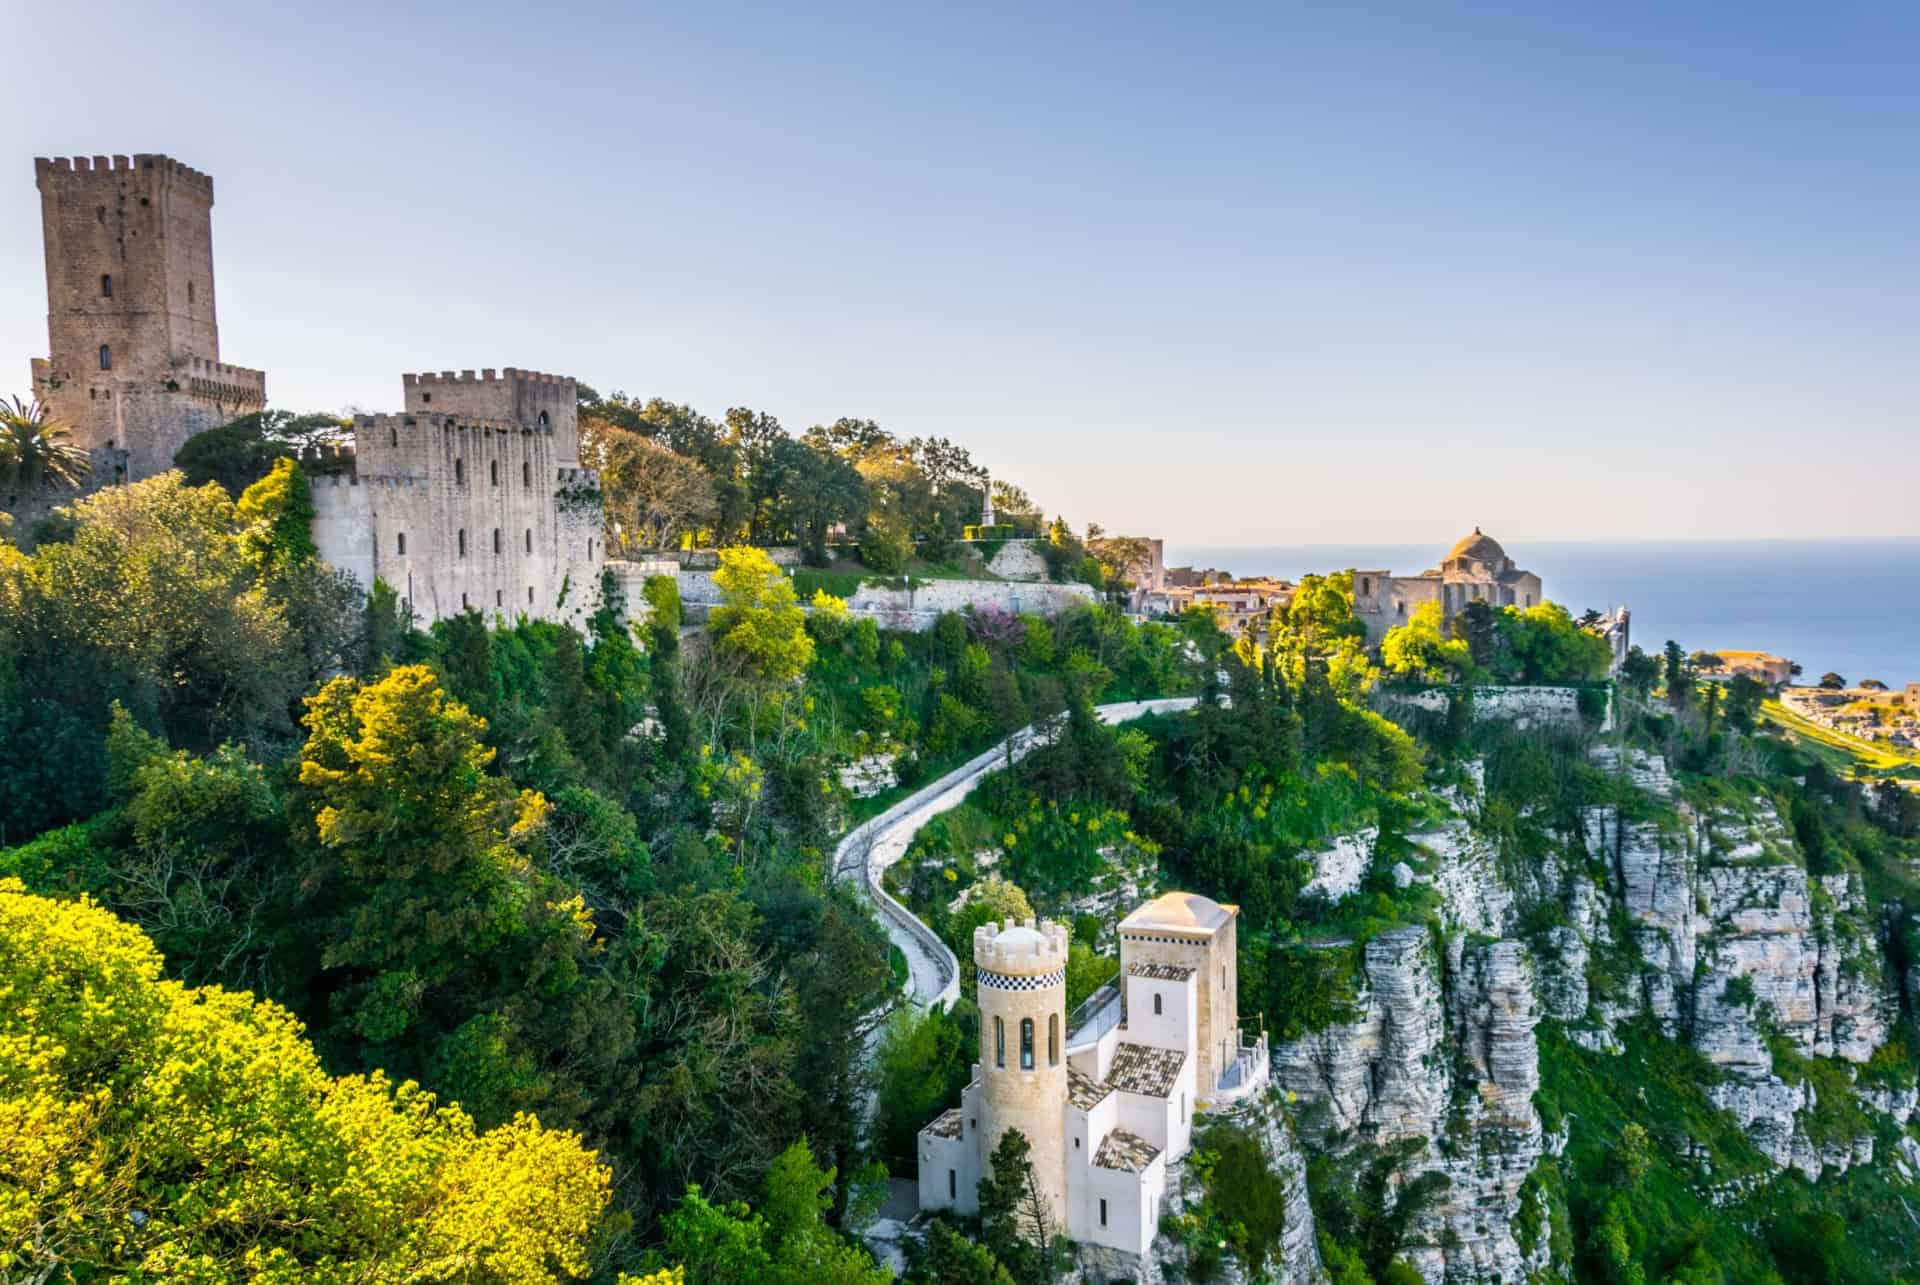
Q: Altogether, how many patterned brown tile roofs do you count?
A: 5